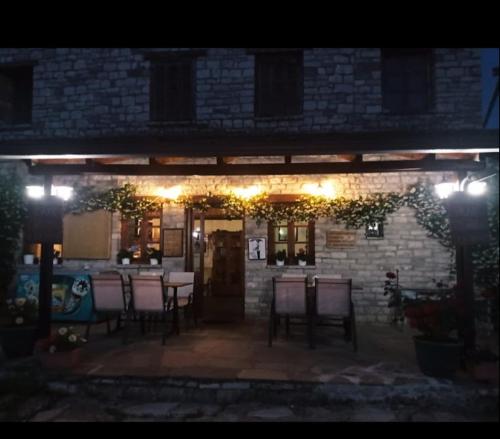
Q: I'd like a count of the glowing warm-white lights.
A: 3